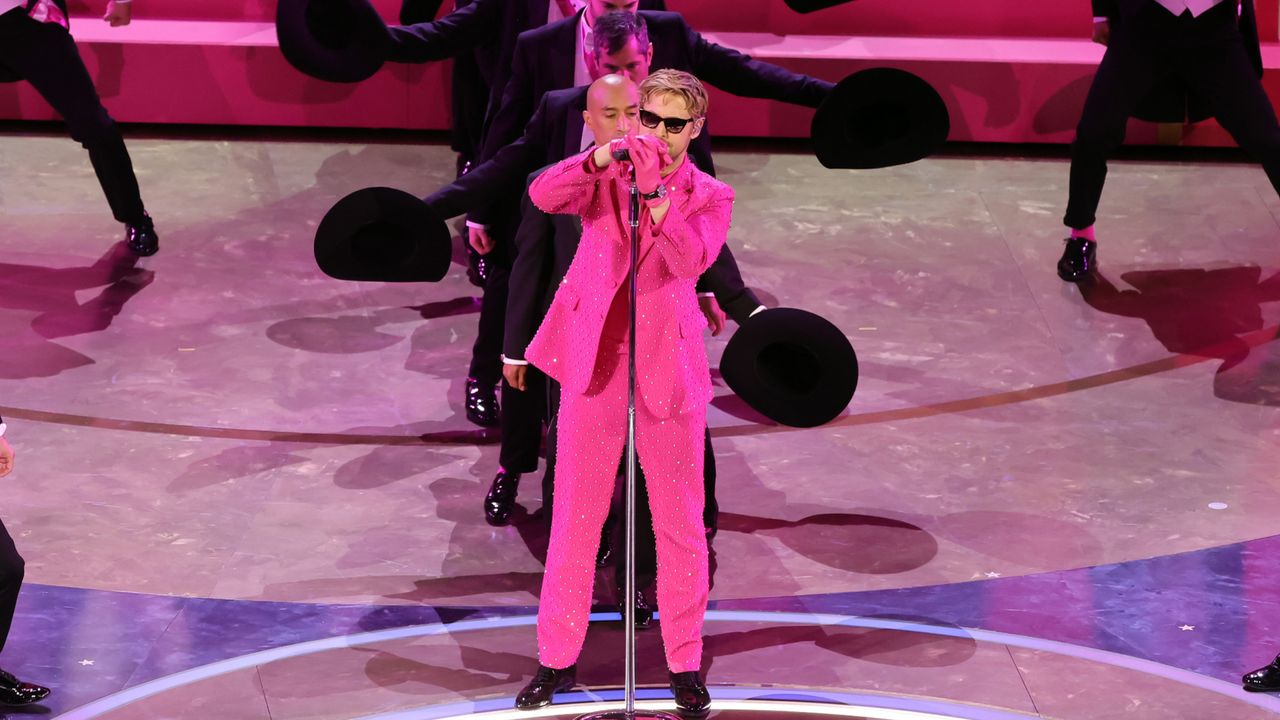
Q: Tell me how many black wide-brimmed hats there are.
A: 5